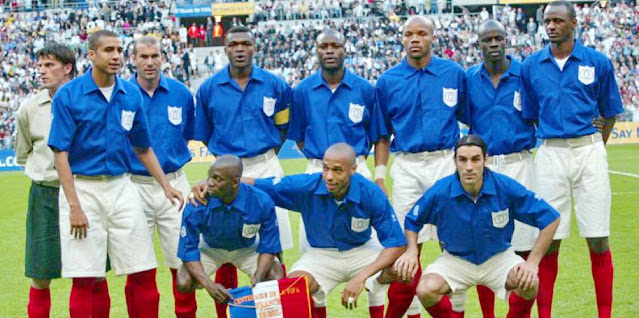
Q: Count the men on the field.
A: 11